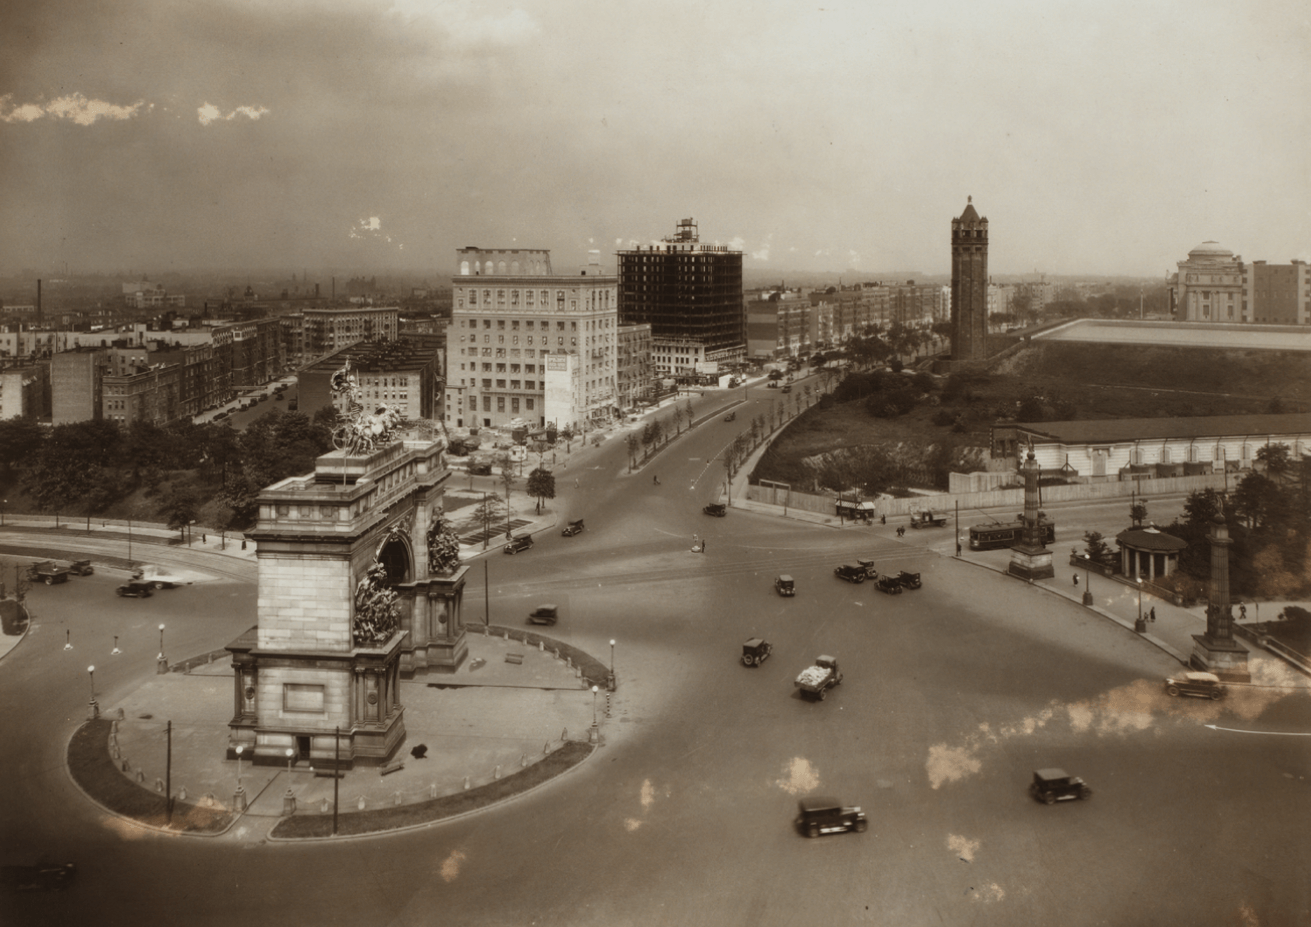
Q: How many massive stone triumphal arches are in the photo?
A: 1